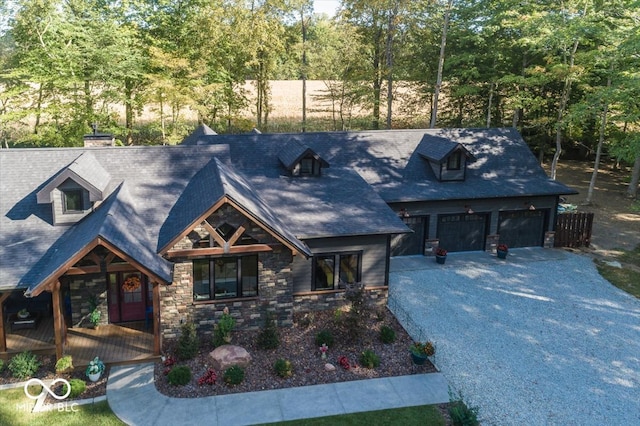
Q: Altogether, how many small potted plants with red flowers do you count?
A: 2